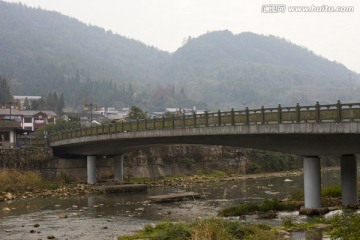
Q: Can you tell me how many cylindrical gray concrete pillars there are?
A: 4